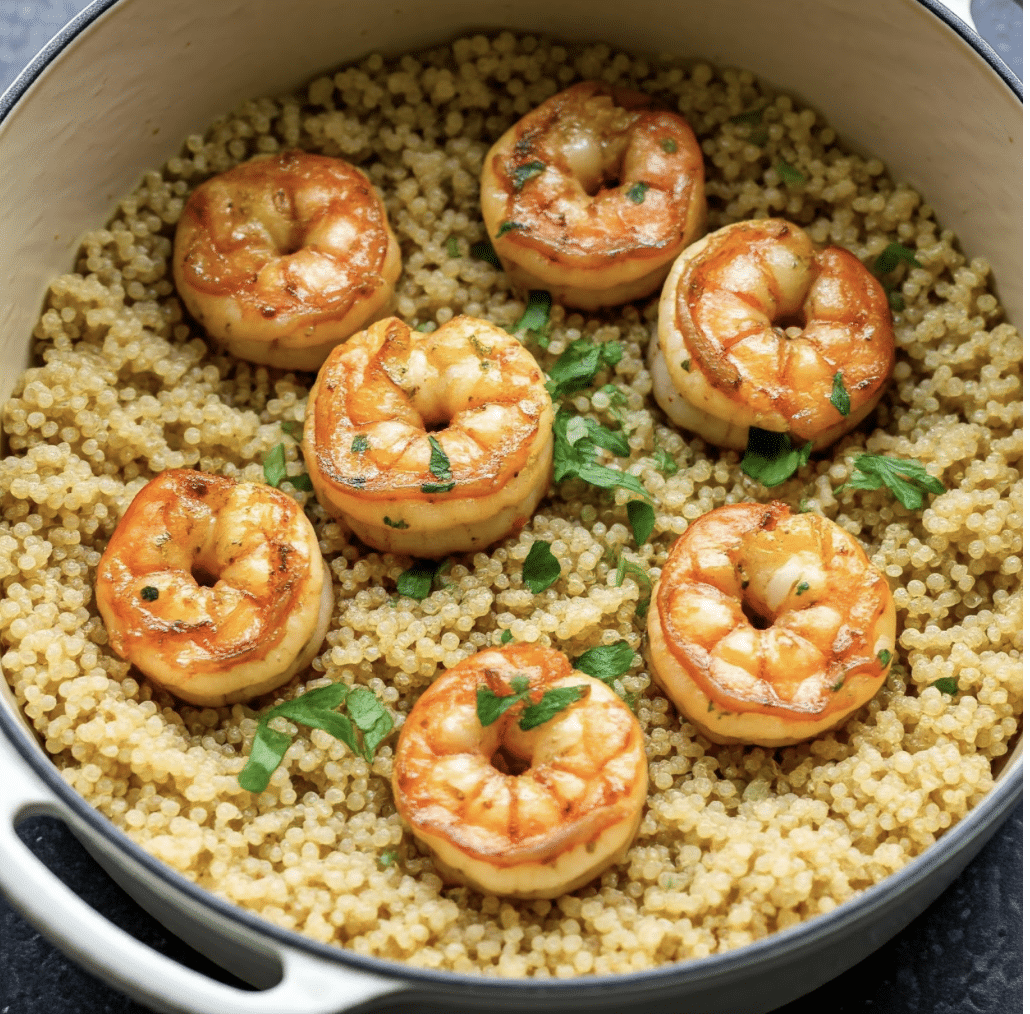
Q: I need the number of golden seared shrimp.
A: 7